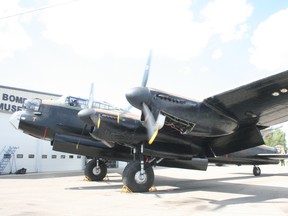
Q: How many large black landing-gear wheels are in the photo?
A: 2